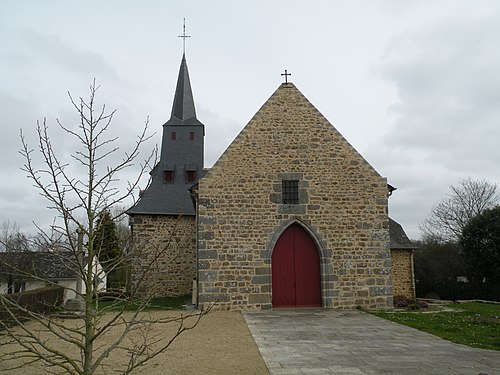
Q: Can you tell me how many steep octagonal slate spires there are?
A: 1